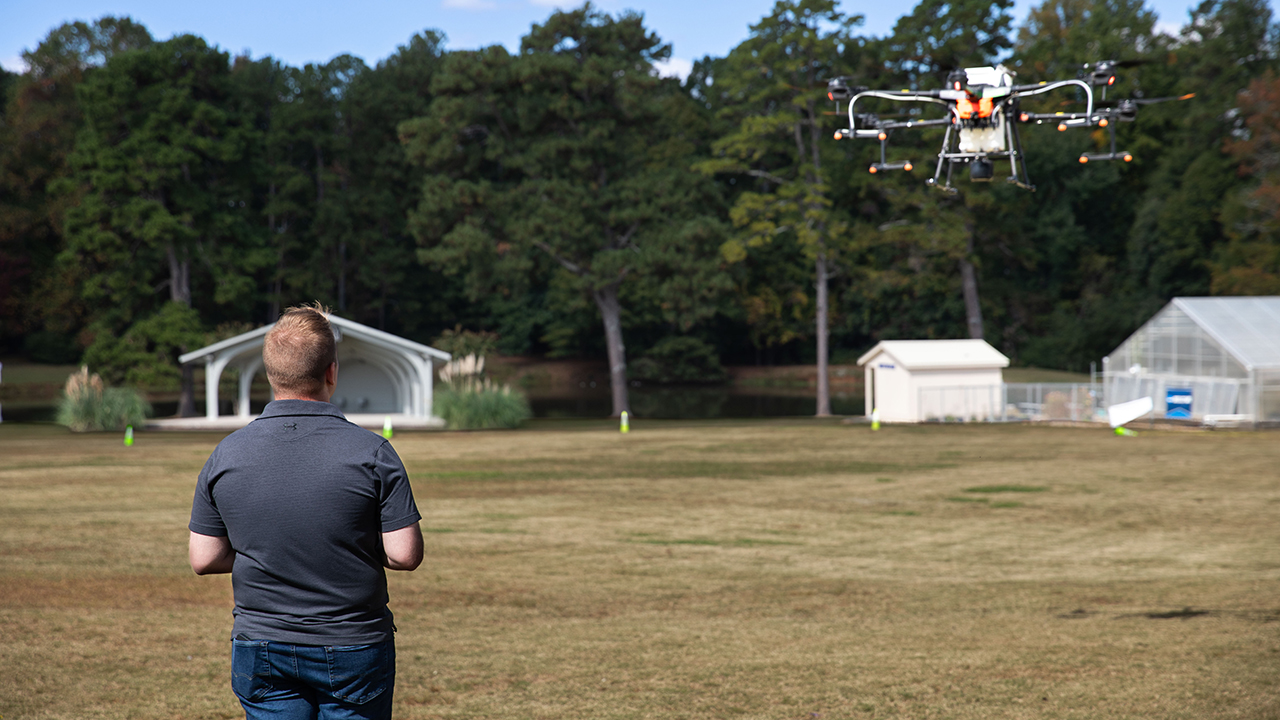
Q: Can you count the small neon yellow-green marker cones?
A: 5